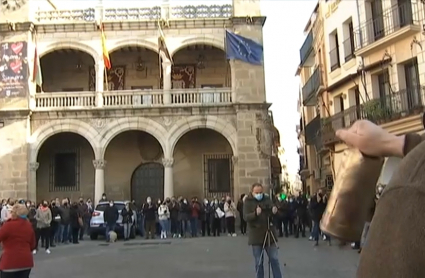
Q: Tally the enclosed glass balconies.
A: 3